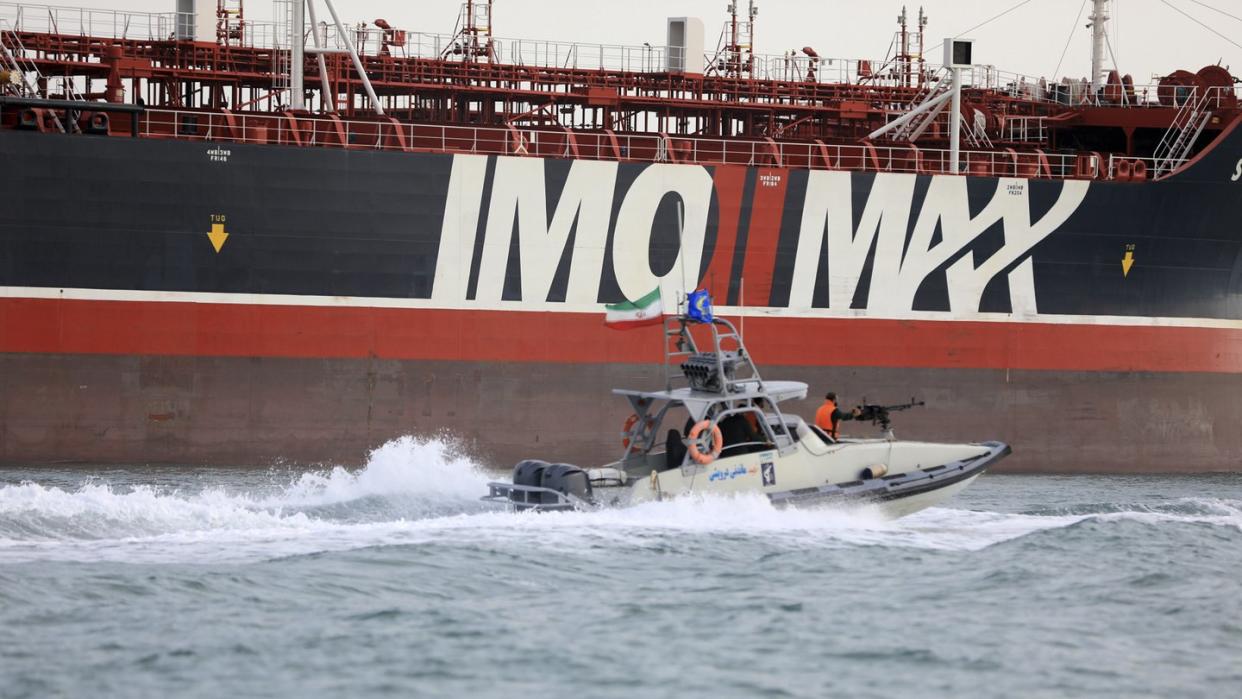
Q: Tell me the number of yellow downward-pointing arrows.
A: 2